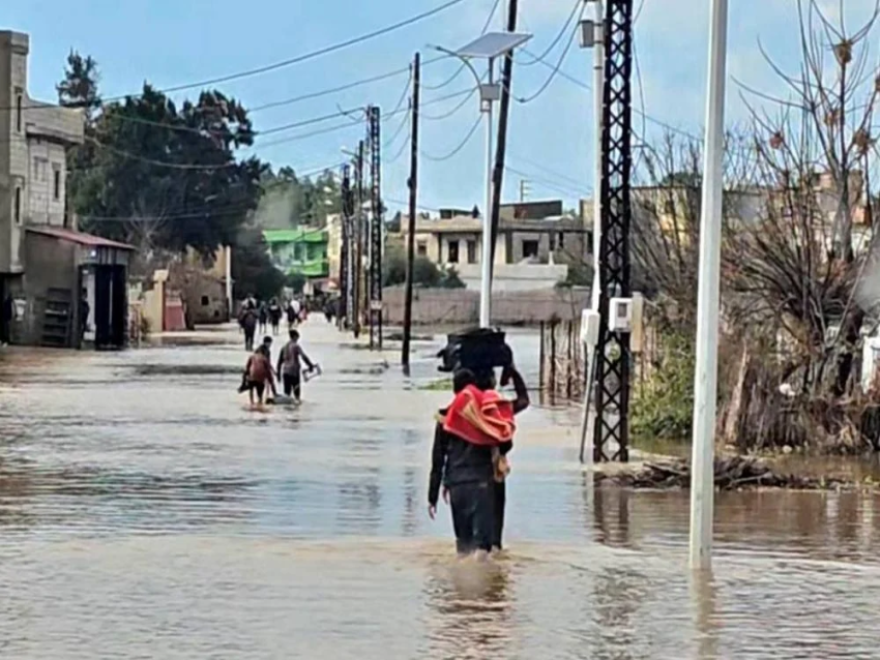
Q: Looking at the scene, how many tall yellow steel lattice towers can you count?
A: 0